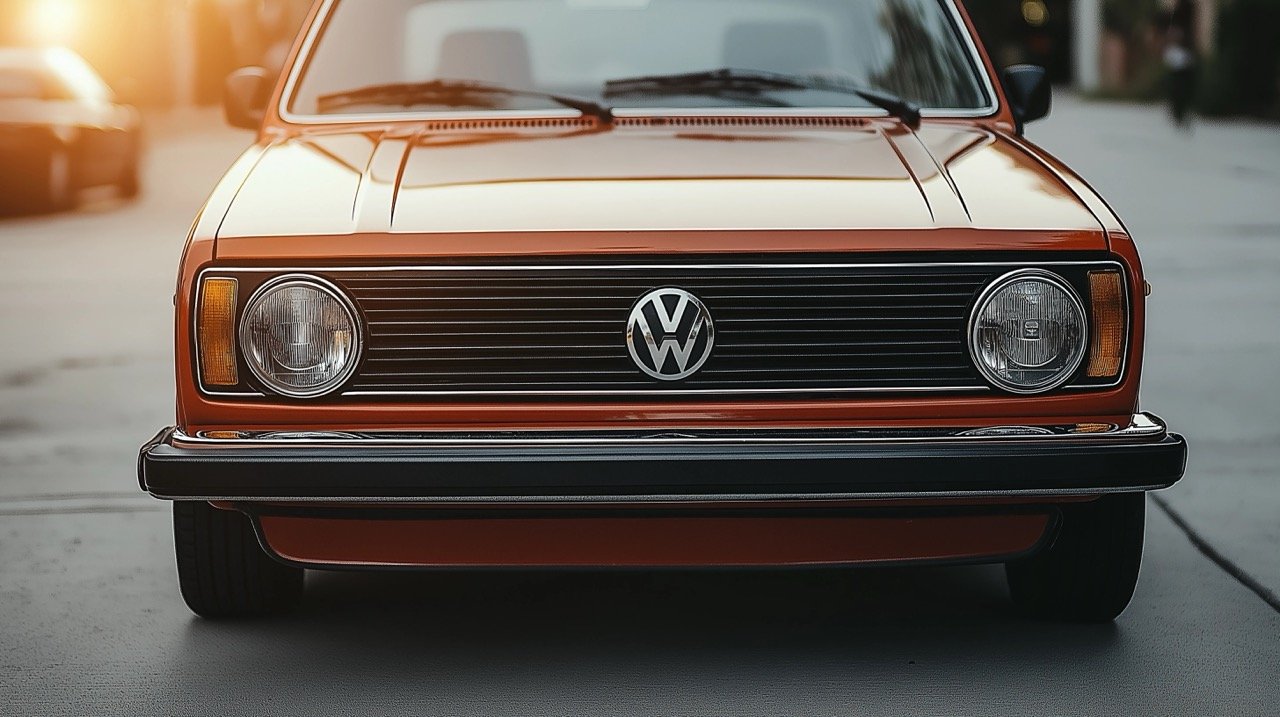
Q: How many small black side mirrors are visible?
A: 2